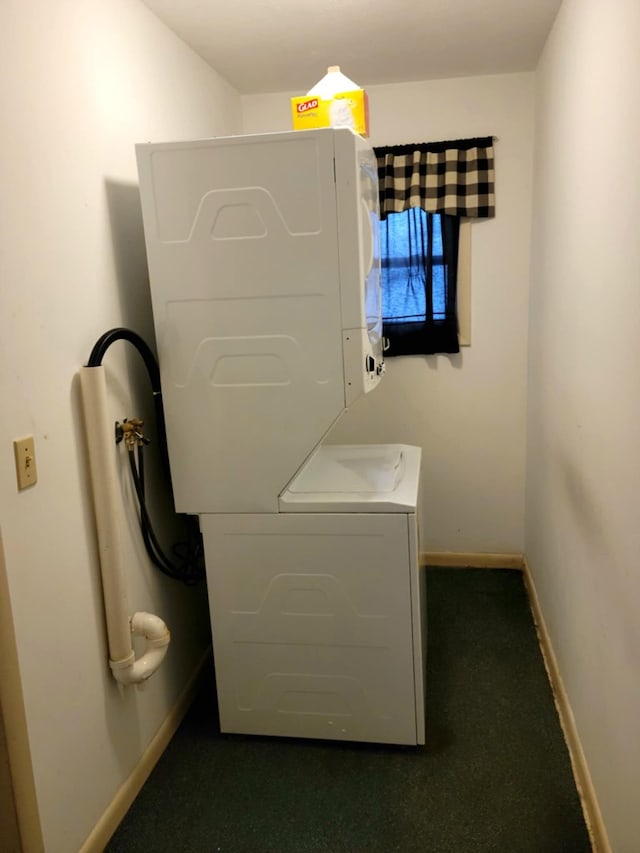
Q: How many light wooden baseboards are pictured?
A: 3